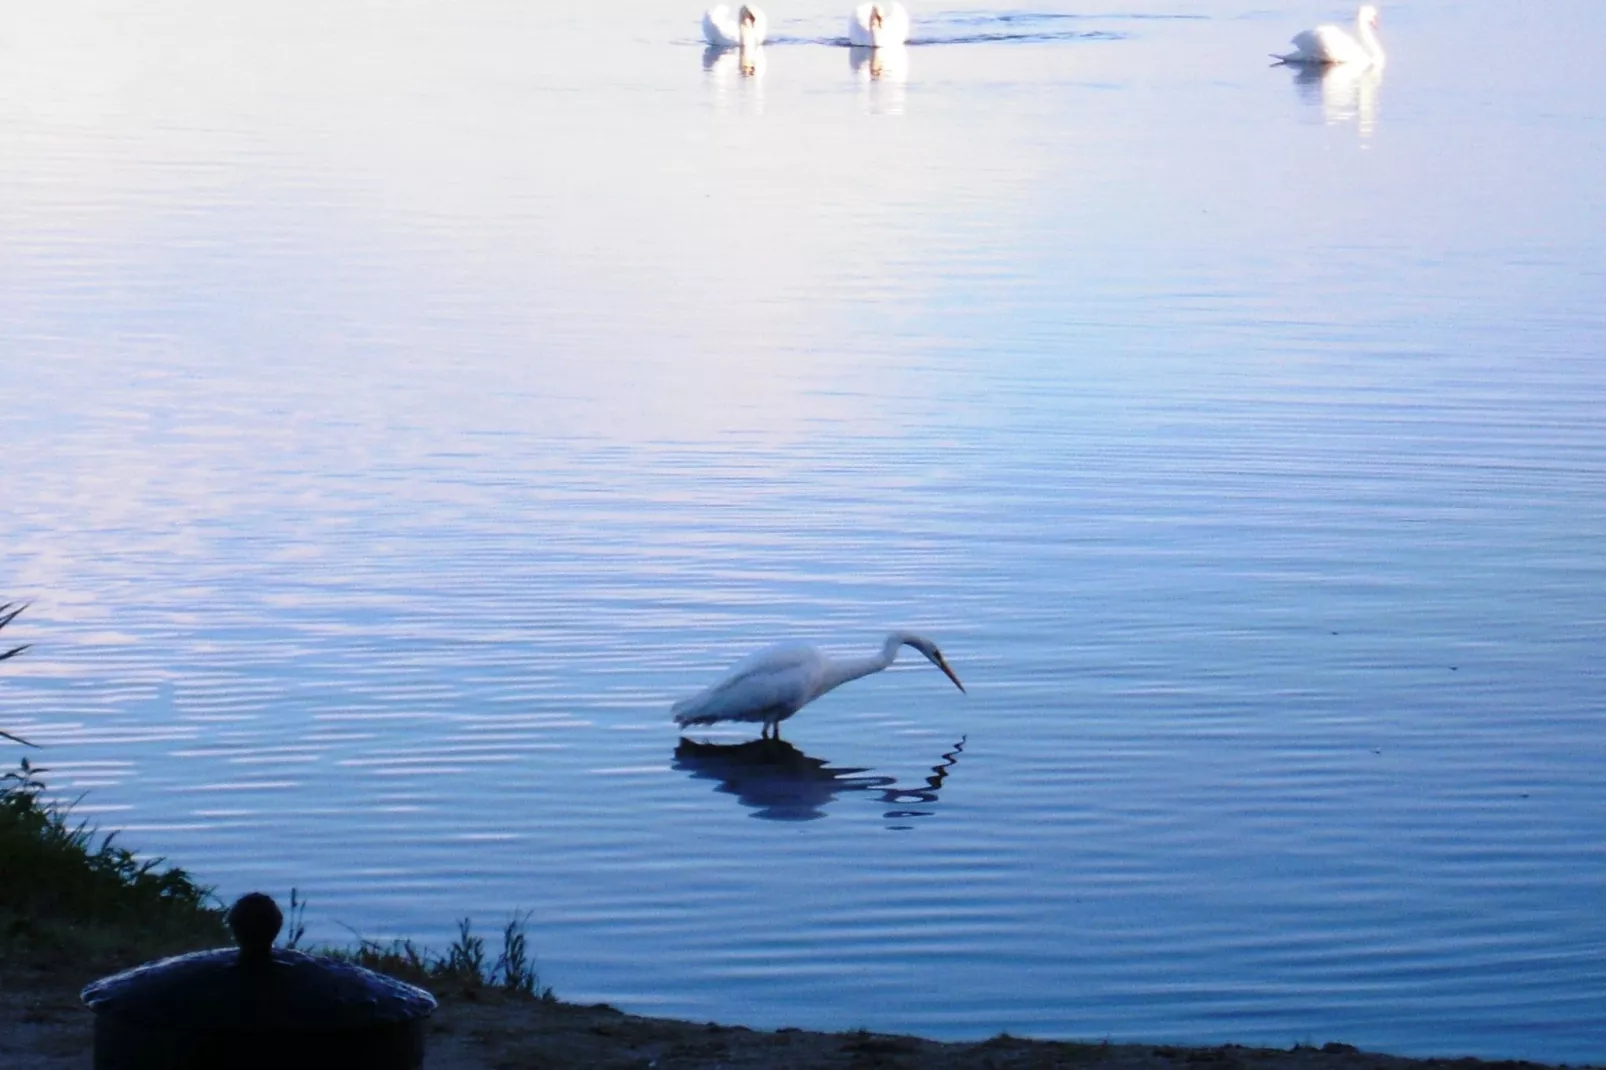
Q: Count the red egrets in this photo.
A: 0